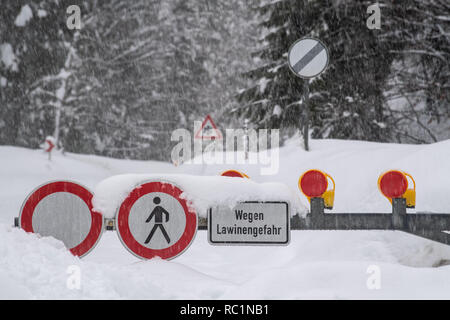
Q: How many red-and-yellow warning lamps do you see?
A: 3